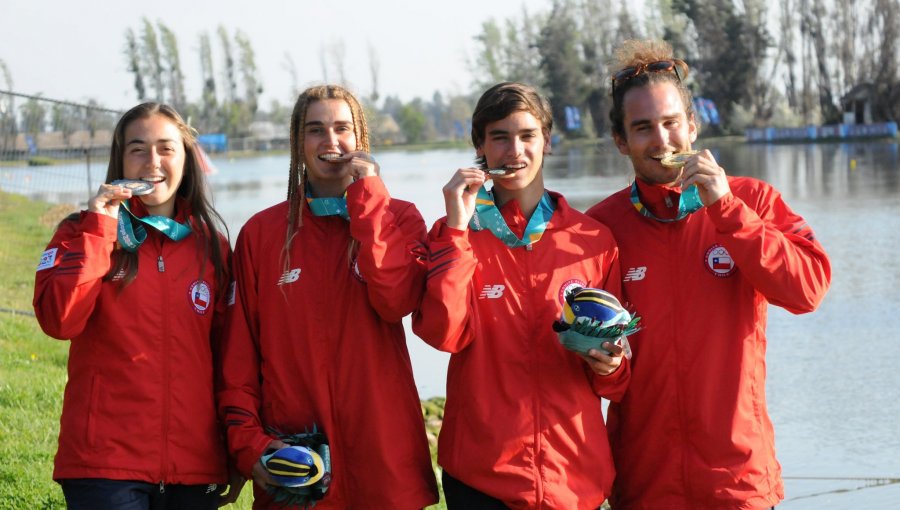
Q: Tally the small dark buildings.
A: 1